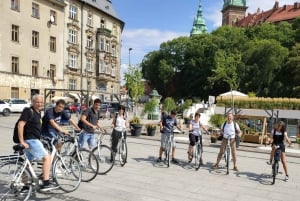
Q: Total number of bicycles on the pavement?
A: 8